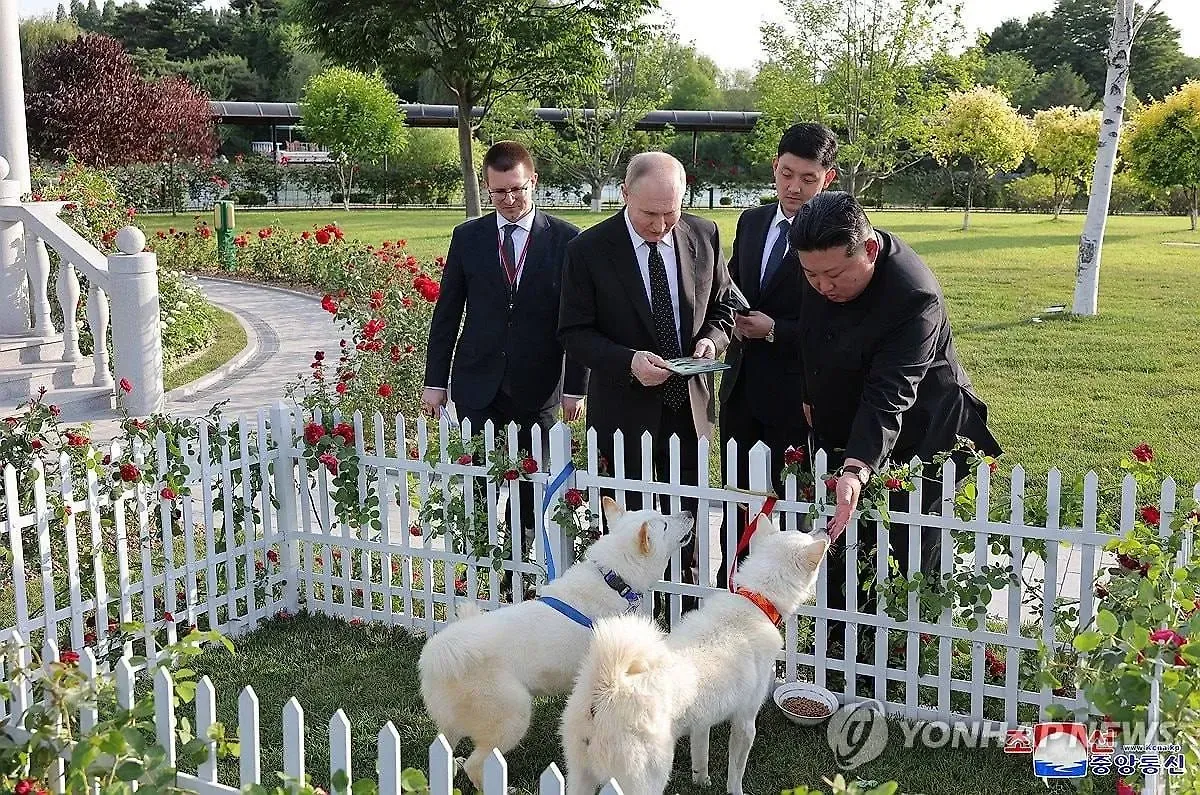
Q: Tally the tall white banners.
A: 0